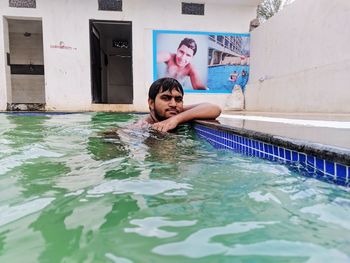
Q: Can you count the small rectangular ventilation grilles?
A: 3